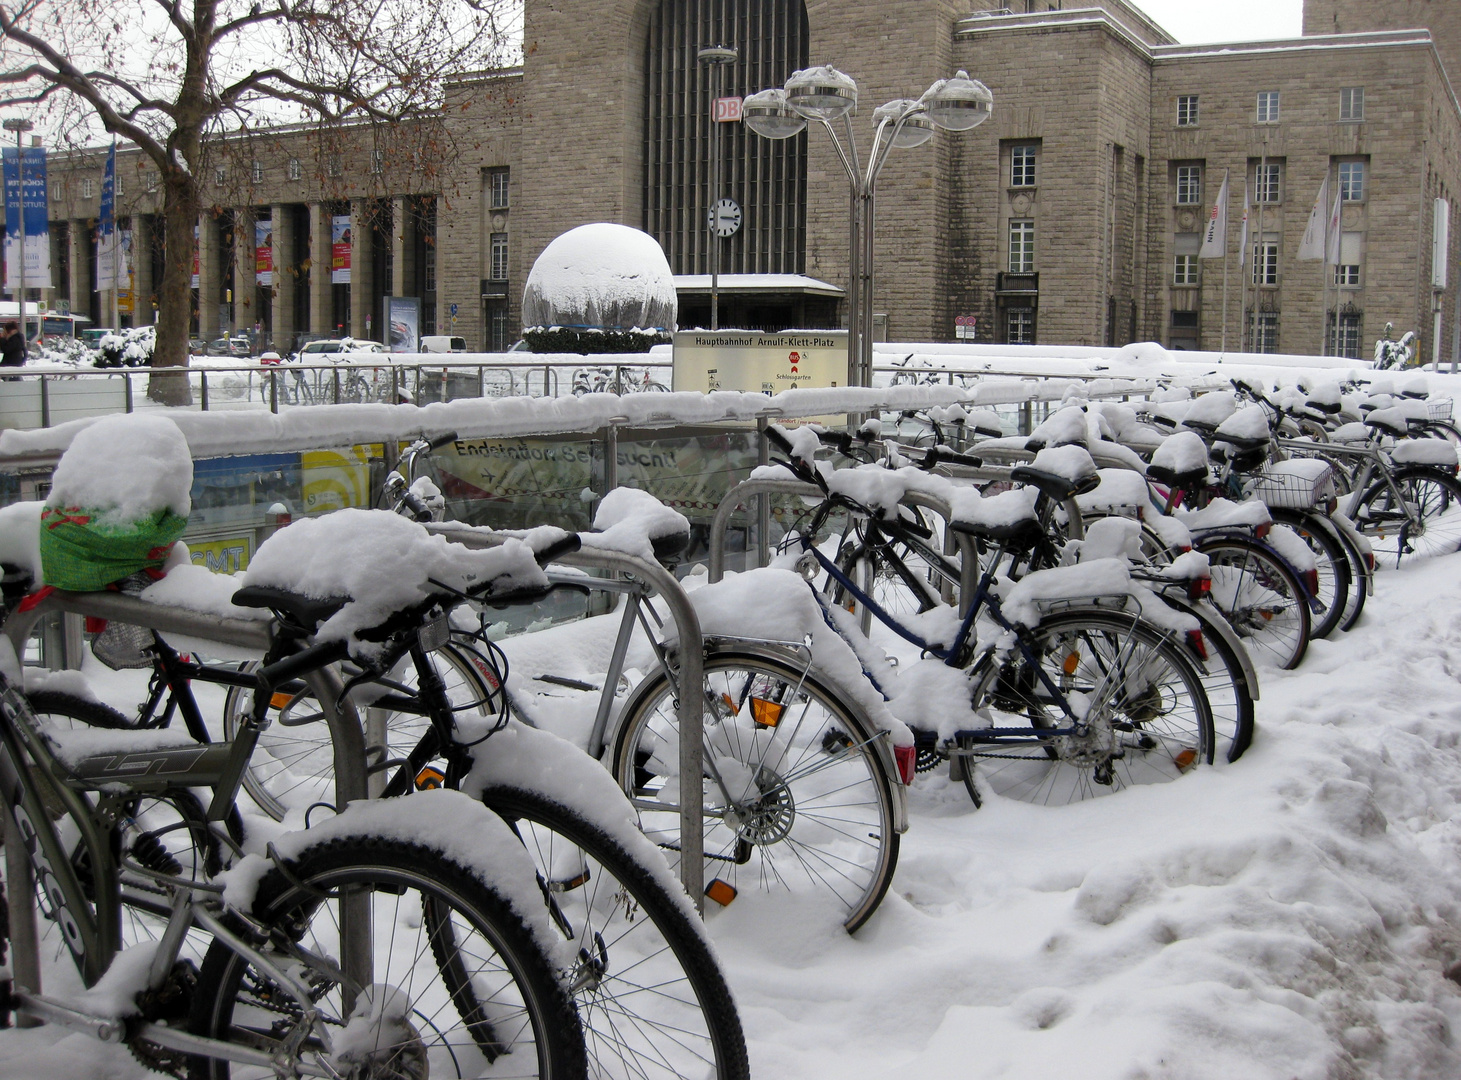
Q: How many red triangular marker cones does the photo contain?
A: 0